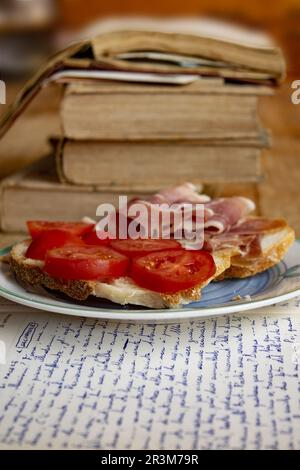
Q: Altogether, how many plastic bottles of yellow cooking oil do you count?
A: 0